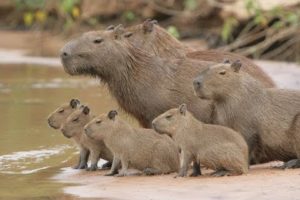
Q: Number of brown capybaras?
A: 7